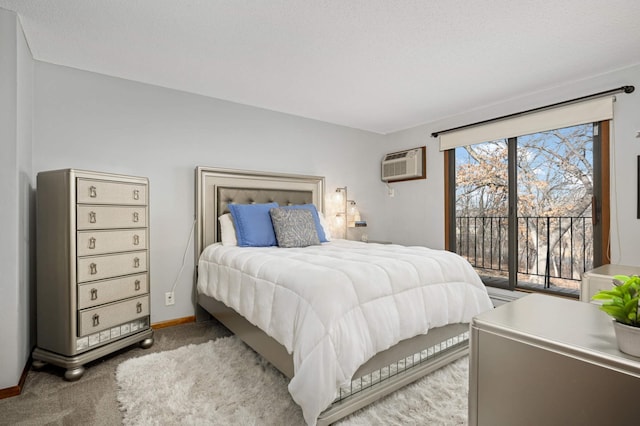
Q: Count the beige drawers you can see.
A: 6